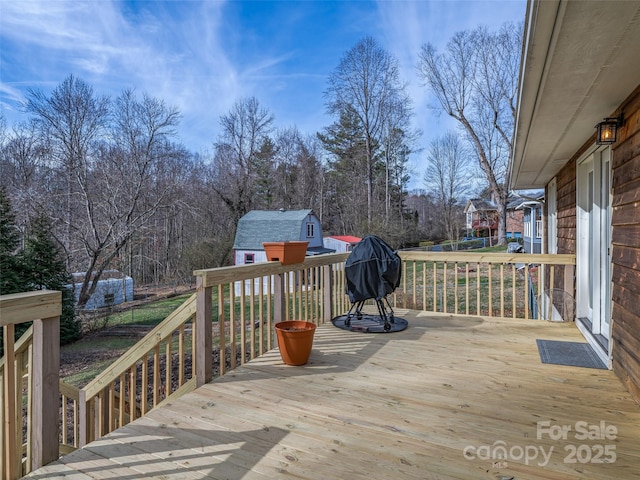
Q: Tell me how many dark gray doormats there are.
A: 1